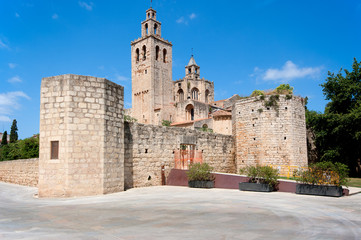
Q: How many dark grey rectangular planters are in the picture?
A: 3